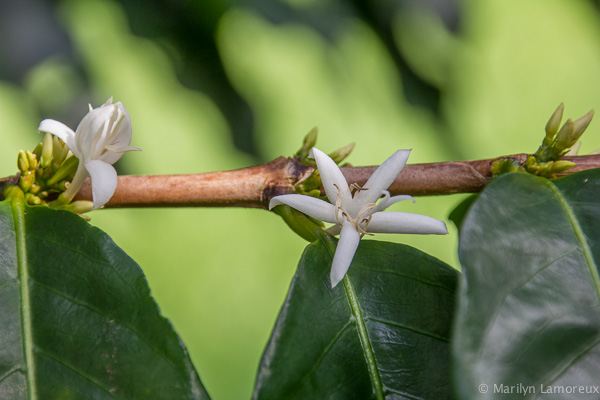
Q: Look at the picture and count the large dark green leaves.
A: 3